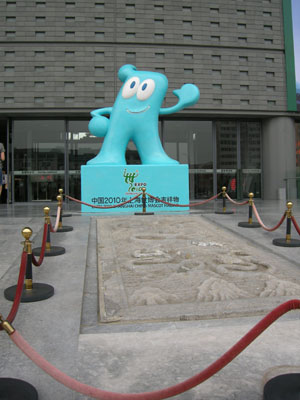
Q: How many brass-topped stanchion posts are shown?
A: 8